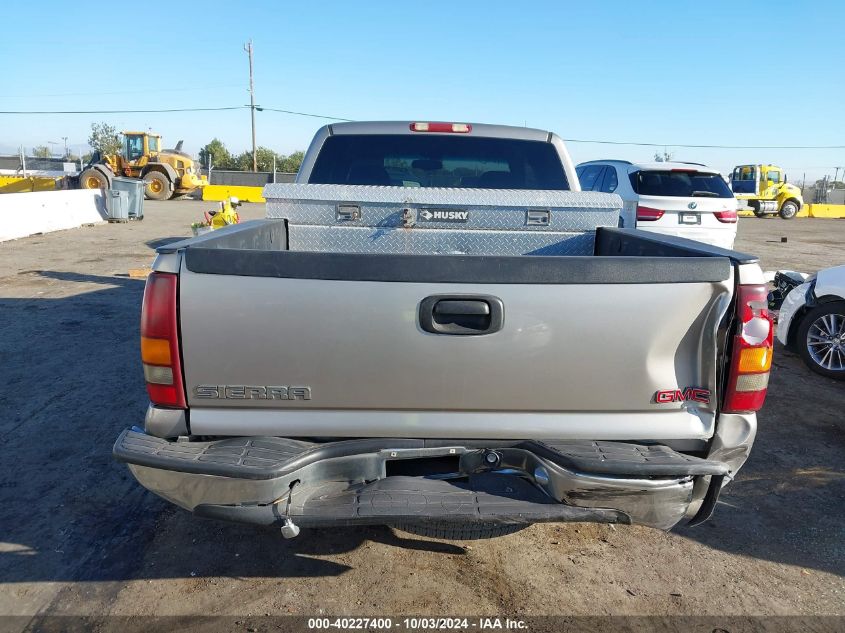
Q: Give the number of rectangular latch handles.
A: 2